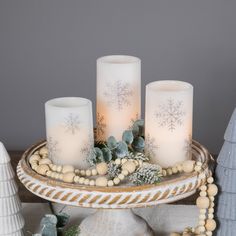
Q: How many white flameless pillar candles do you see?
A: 3